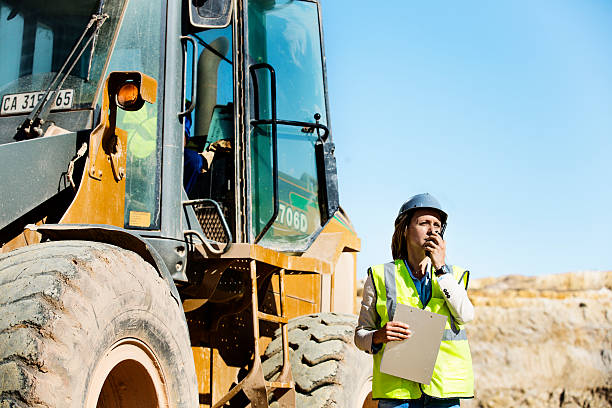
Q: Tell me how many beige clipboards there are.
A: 1